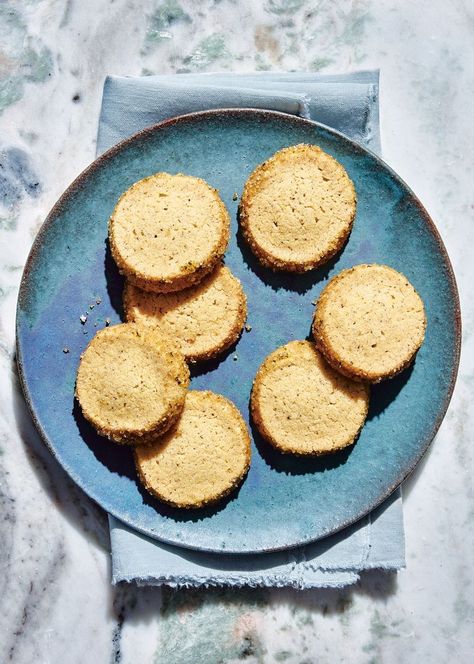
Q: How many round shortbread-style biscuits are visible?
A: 7